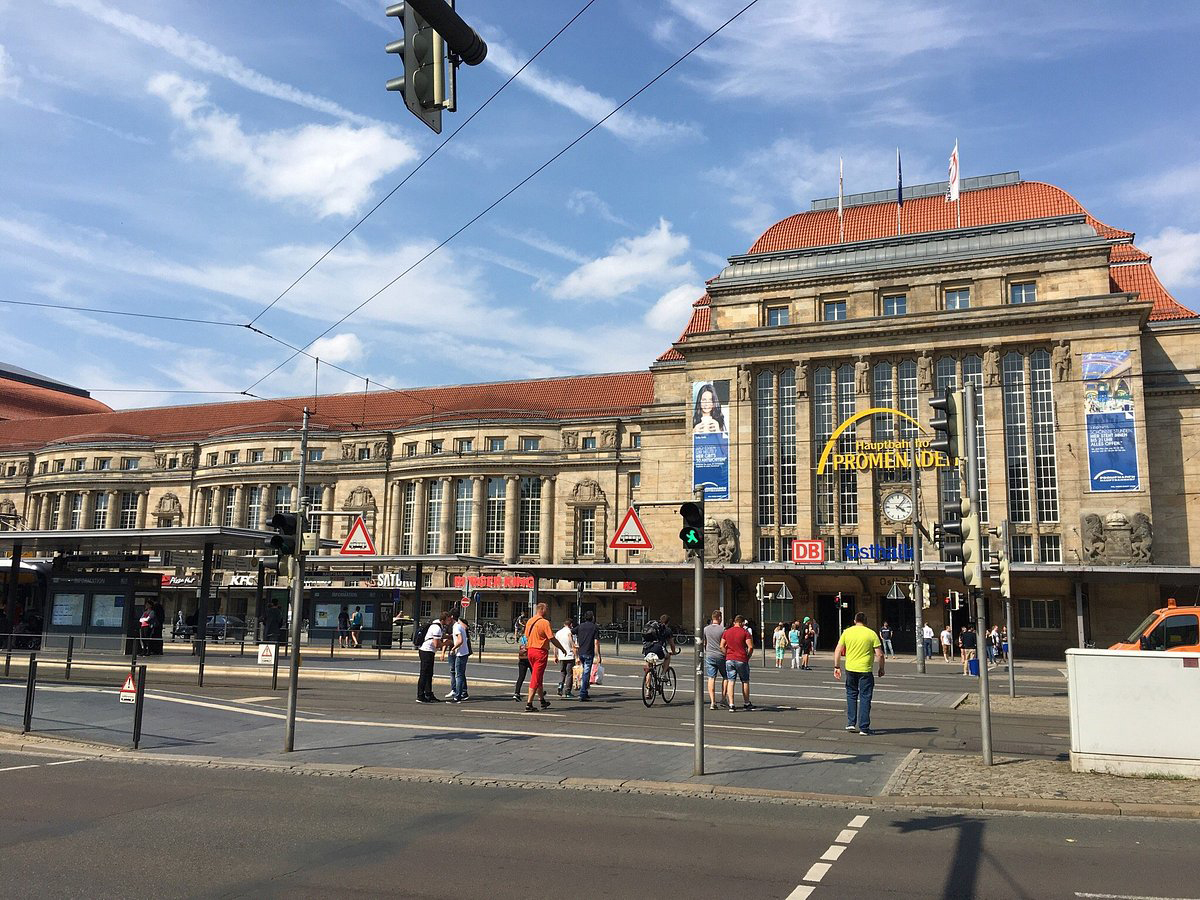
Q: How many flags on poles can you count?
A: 3